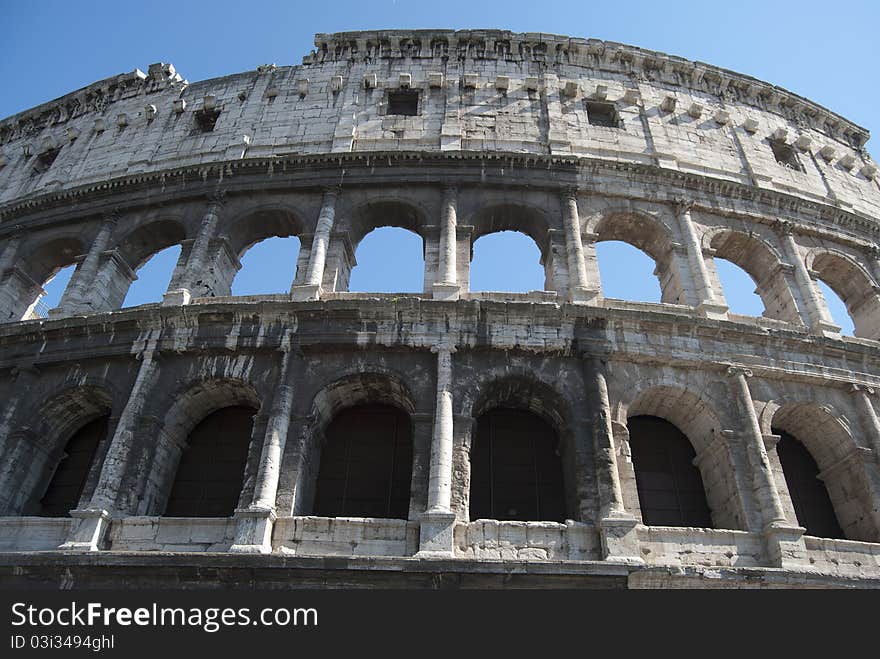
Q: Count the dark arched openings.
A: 6